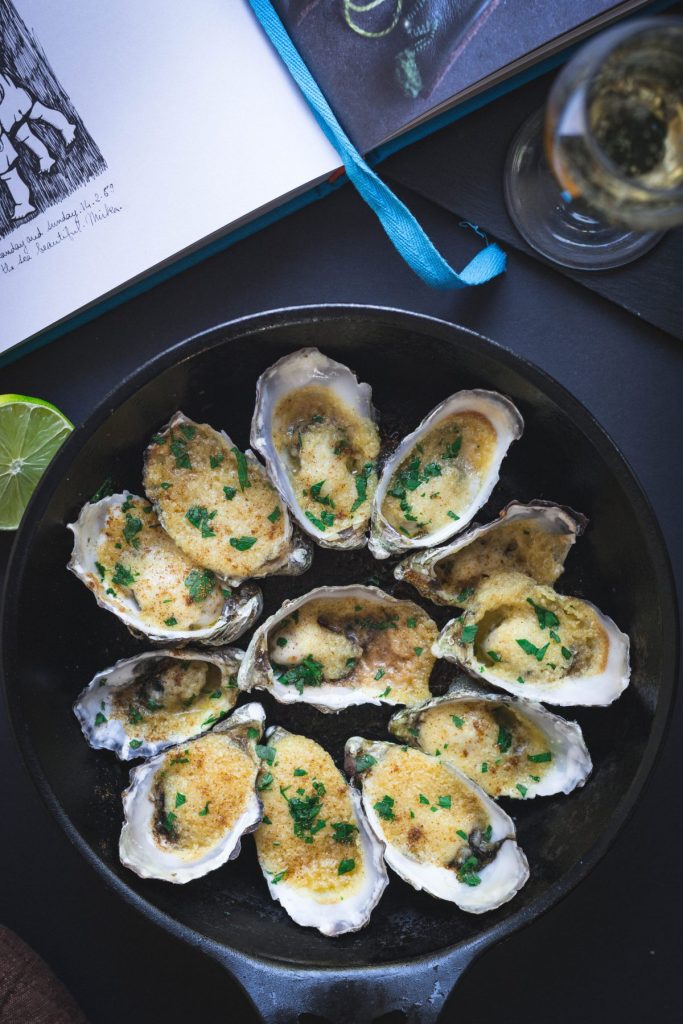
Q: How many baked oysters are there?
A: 12